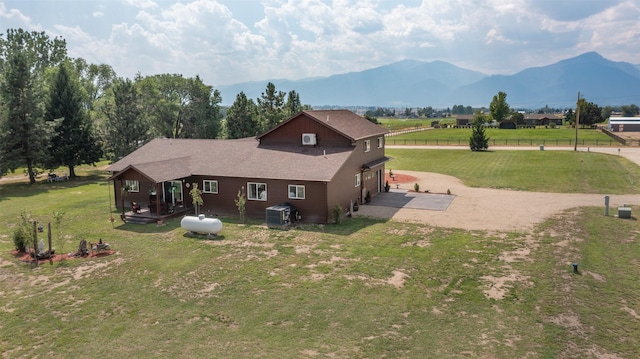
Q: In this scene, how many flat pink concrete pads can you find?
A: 0